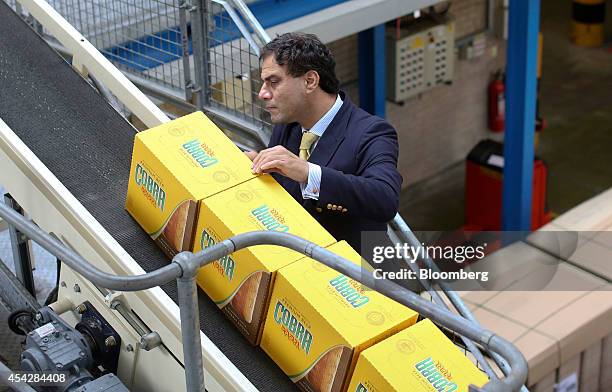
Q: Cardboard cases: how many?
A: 4